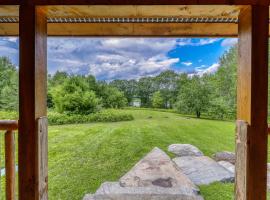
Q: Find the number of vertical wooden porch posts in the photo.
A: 2